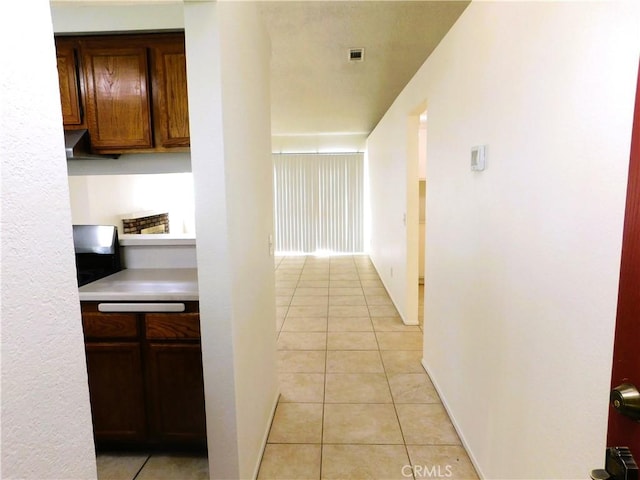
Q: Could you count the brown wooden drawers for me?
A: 2